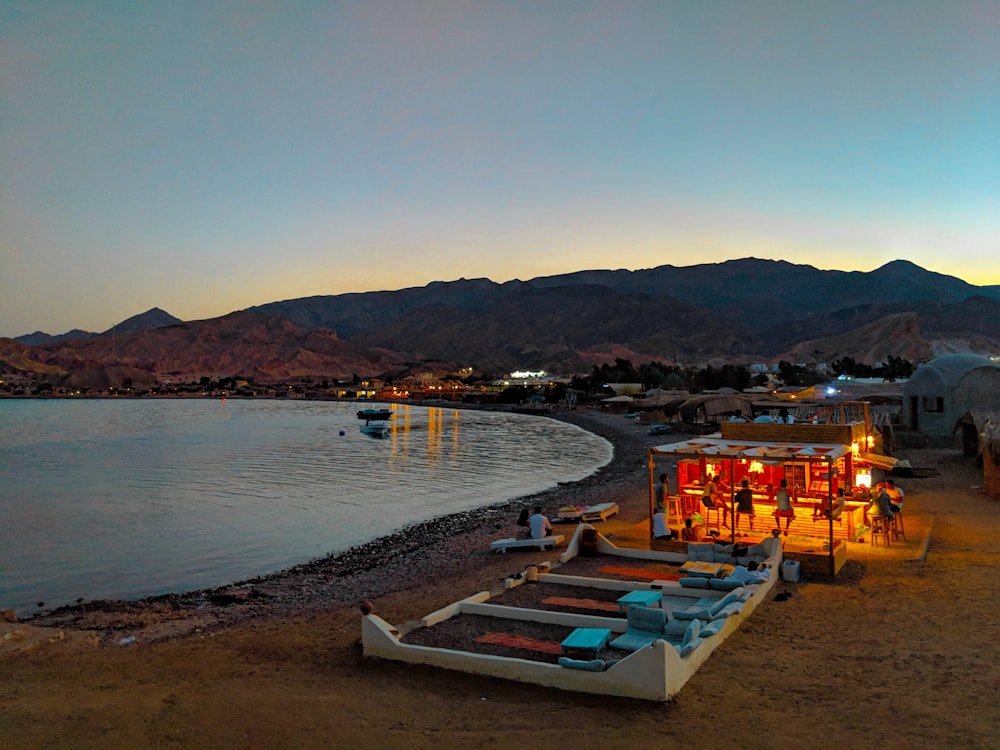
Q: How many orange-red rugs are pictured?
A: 3